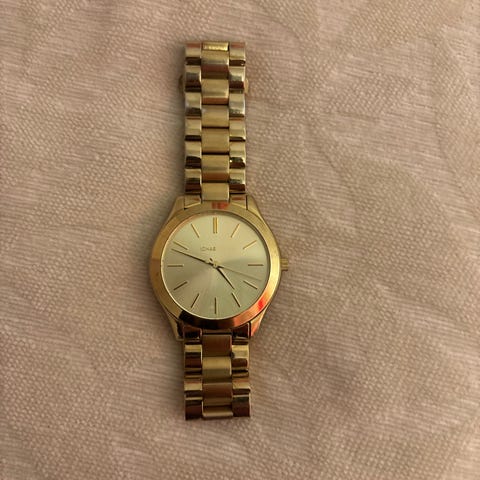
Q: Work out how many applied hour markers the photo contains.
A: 12